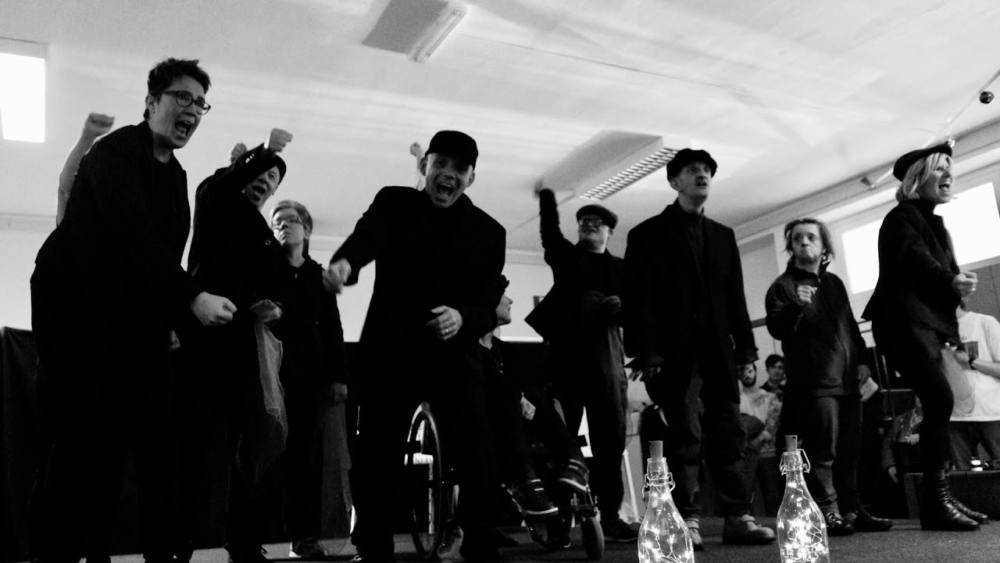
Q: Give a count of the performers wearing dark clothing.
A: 9